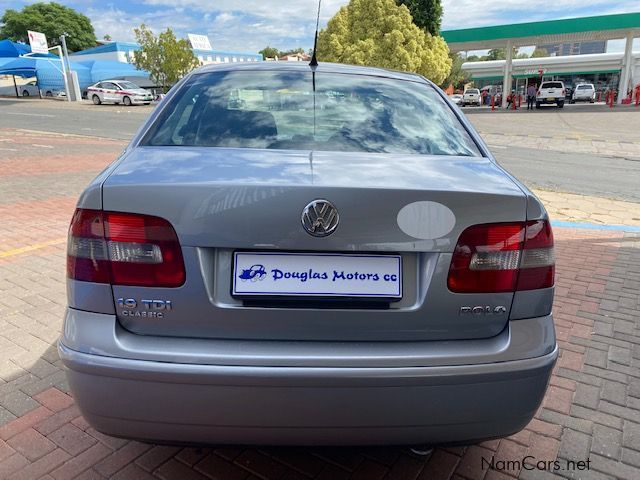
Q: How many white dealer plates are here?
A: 1